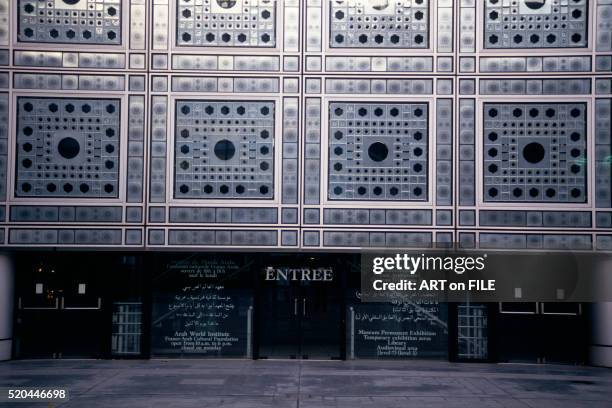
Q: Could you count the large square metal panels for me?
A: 8